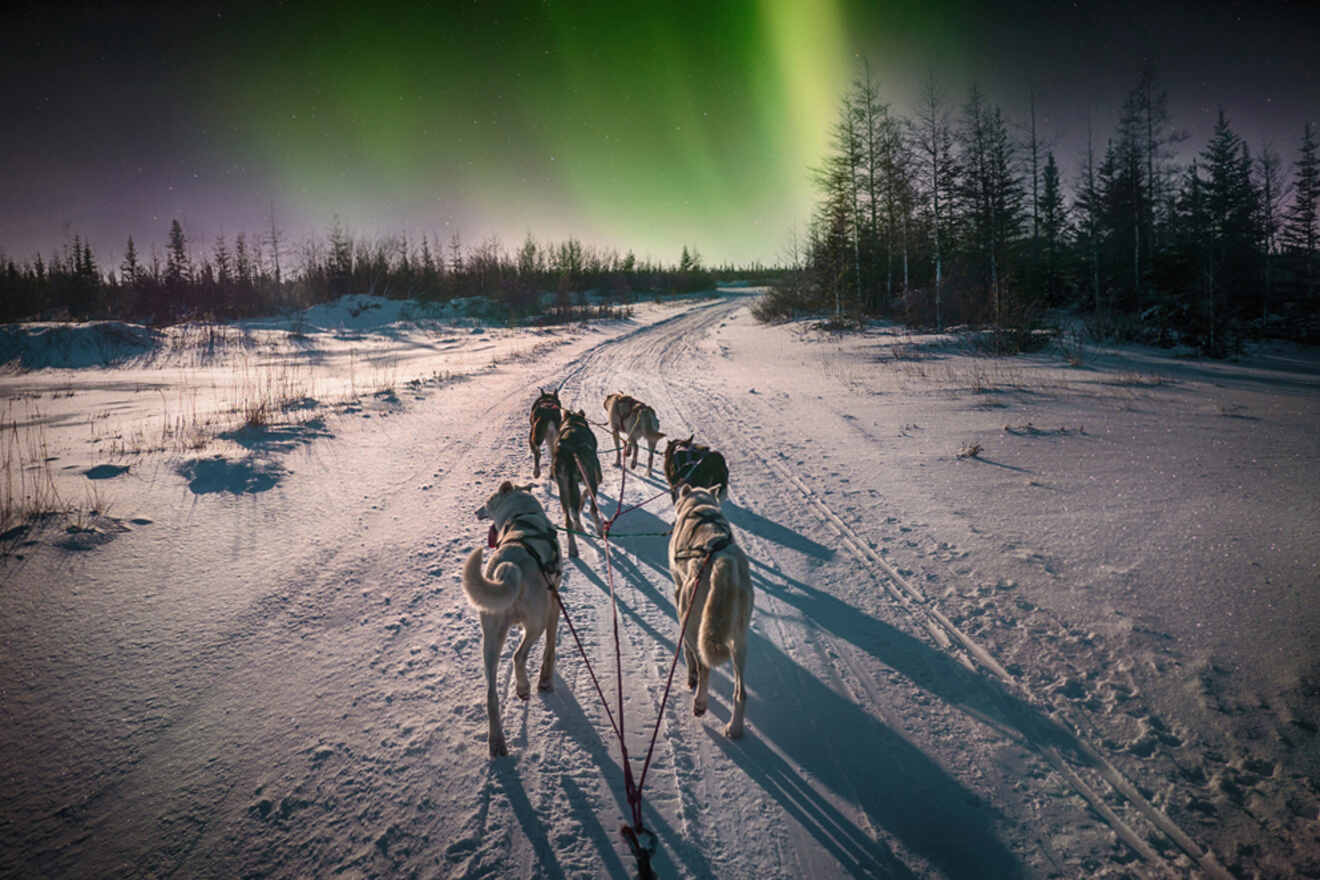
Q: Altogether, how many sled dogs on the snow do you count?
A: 6